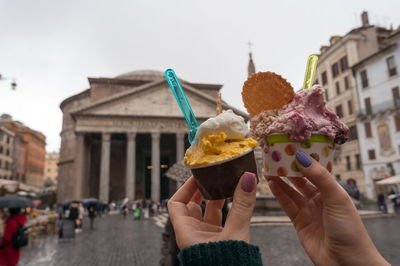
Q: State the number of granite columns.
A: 5